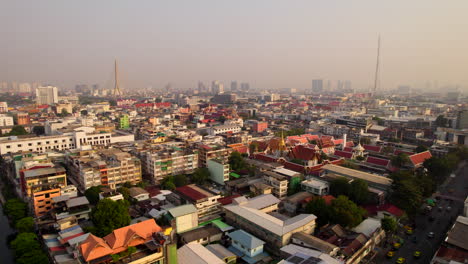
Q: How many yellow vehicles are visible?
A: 5